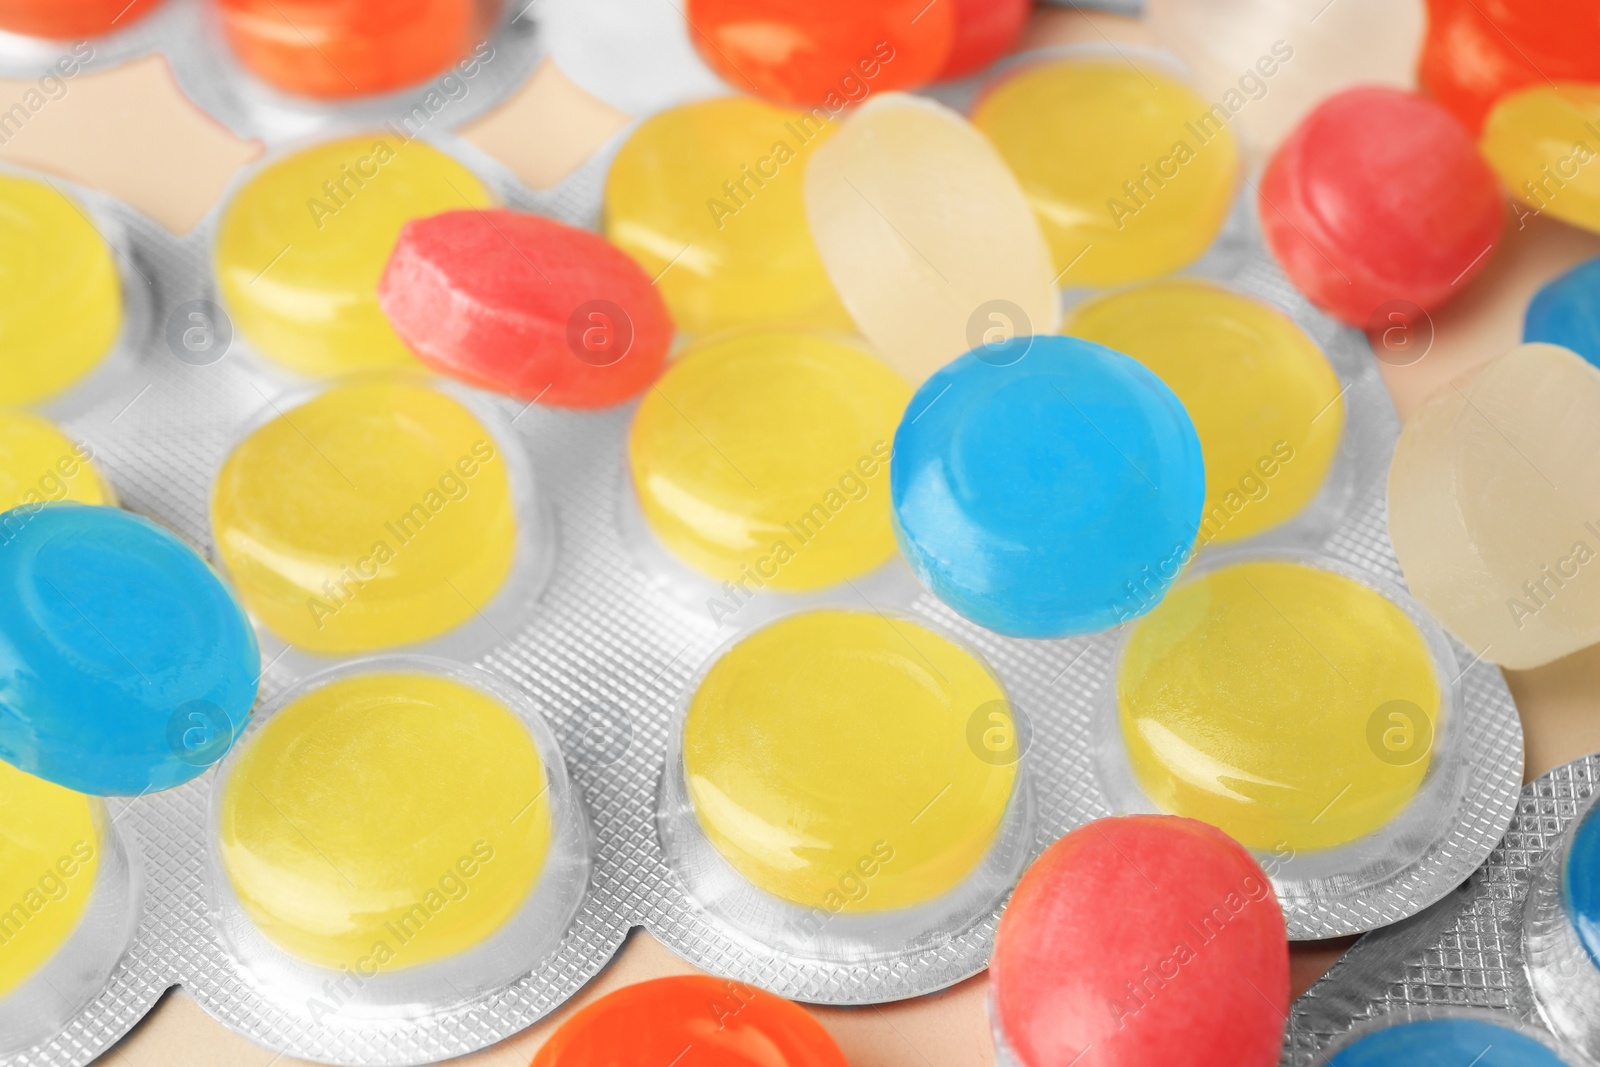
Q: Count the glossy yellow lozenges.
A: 13